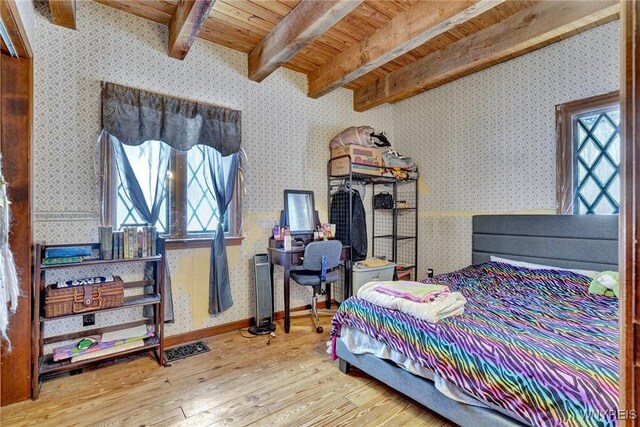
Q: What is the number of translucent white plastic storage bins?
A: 1